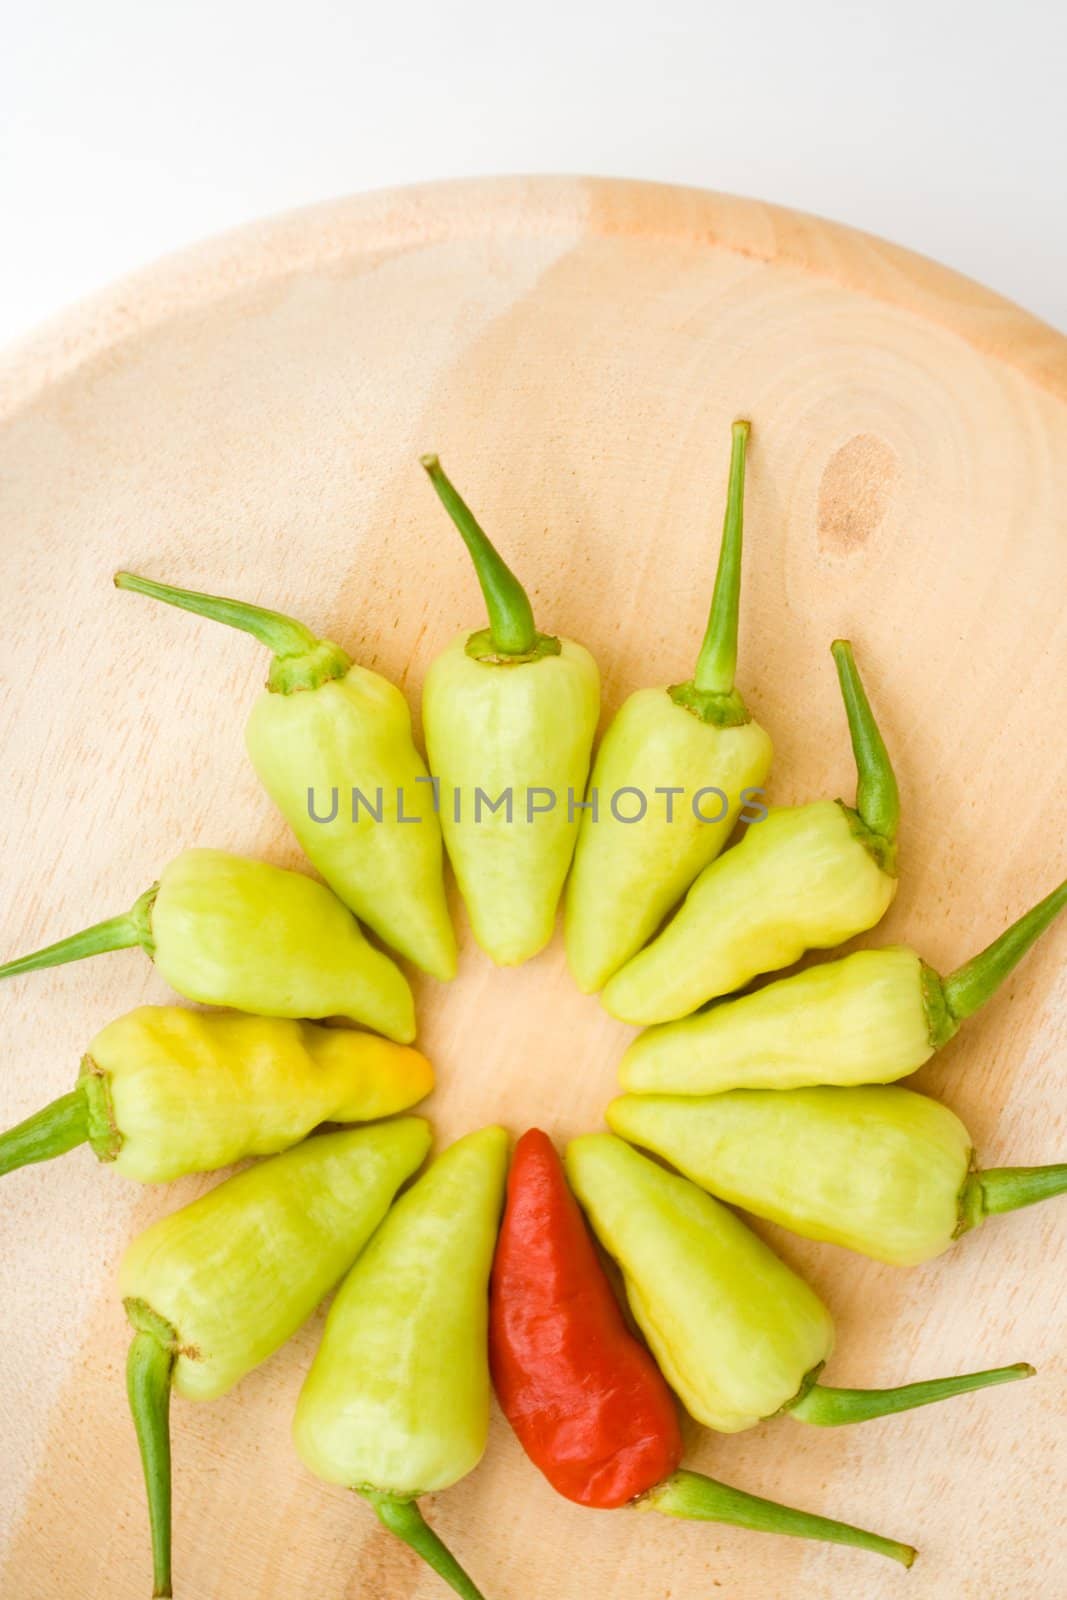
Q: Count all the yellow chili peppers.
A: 11